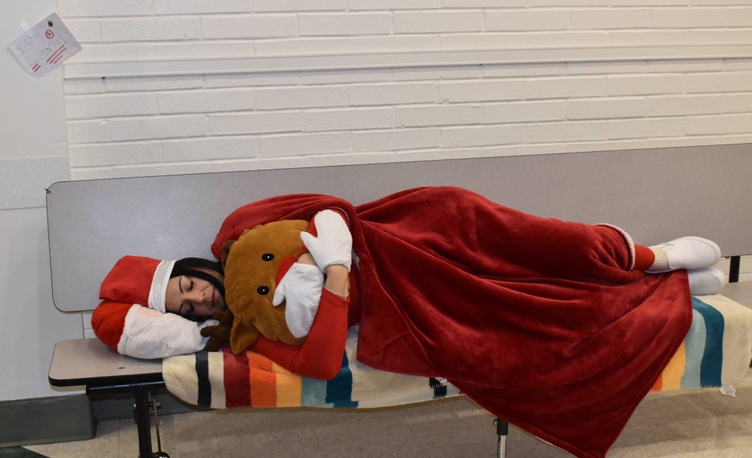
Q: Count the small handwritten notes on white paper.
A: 1